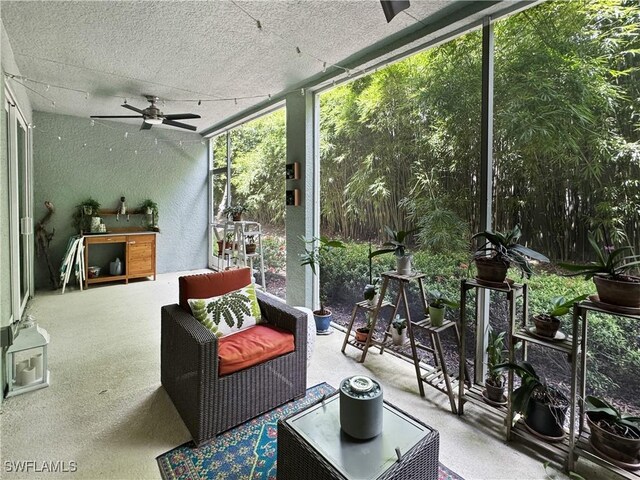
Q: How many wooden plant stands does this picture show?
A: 2